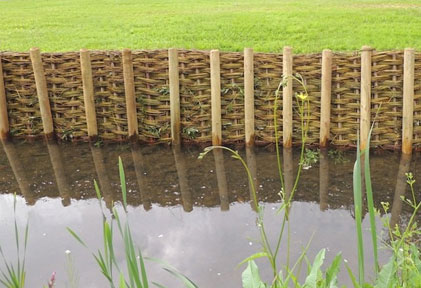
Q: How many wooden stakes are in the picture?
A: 11